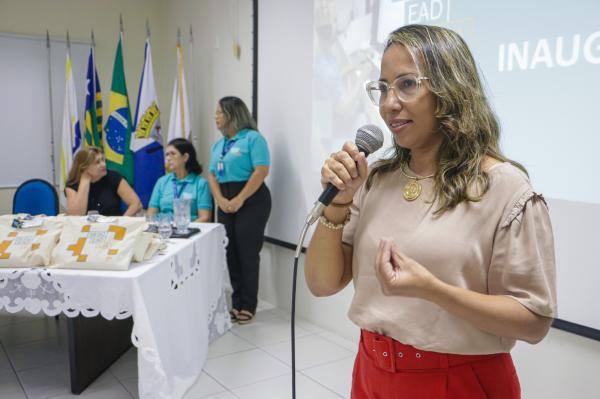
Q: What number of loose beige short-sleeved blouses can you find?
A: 1